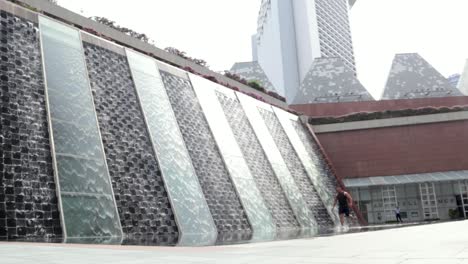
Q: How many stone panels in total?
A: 6